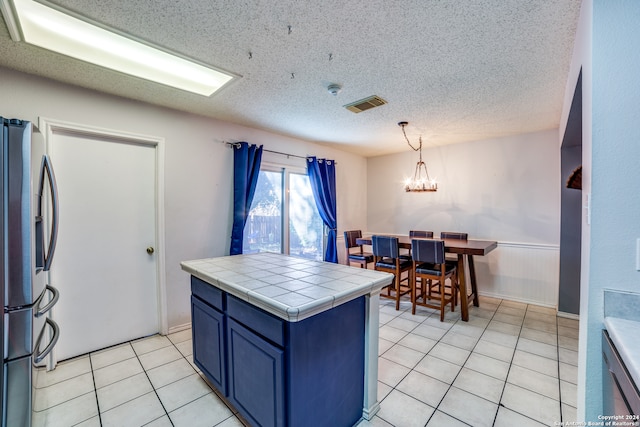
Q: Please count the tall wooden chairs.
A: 5